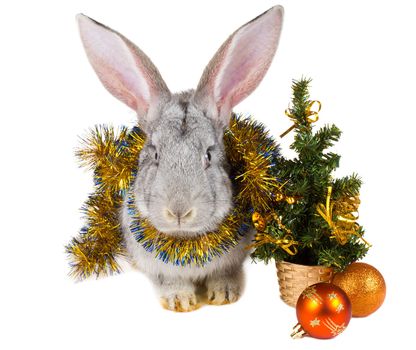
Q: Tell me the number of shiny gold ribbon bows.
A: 3